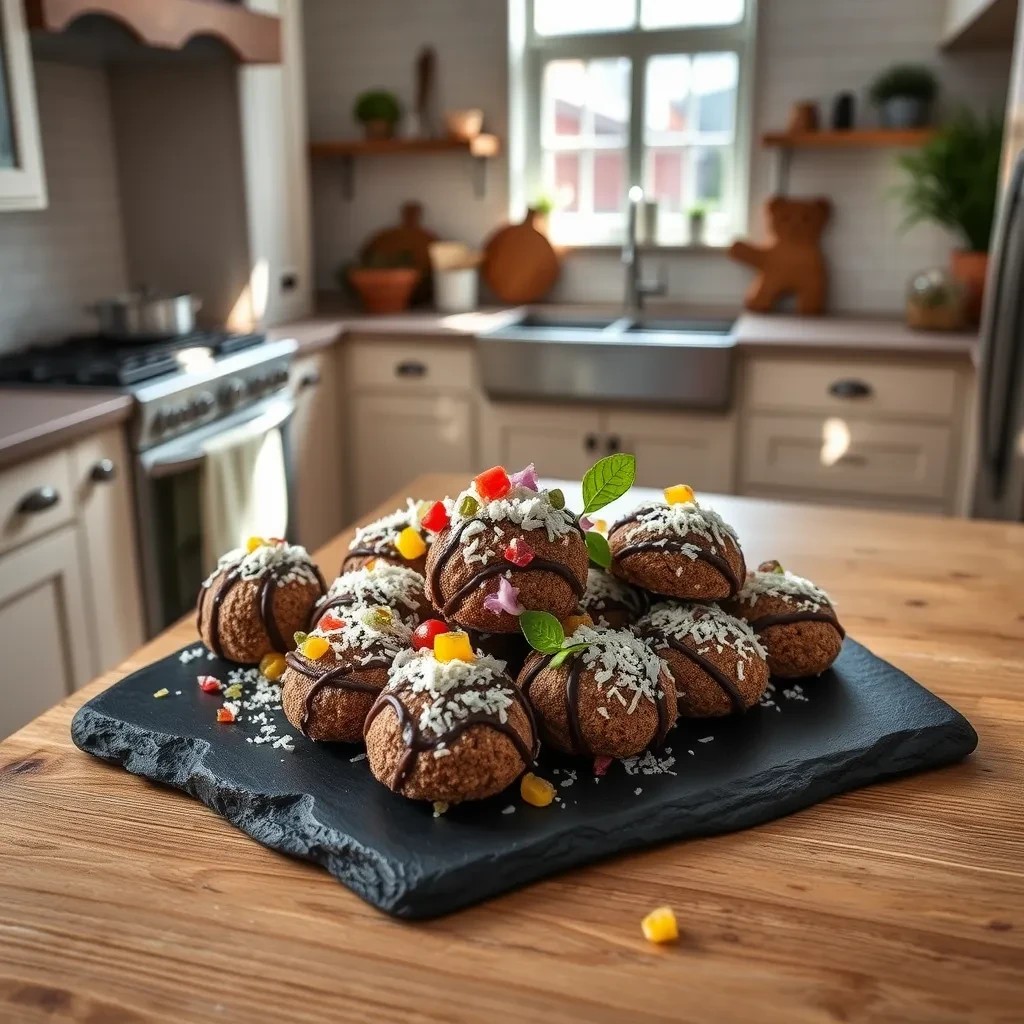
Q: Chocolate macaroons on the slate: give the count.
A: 11